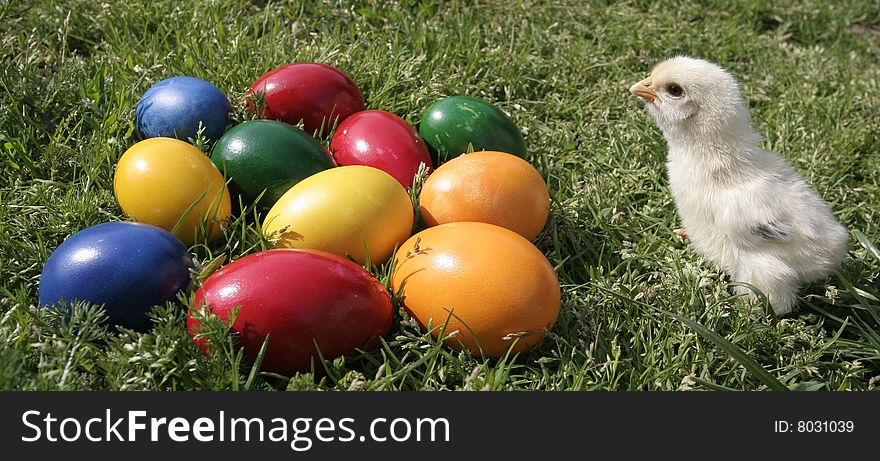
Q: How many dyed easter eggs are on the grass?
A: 11